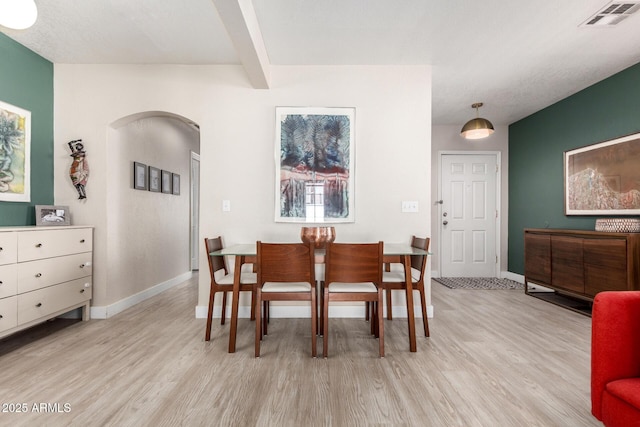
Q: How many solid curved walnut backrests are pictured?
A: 4